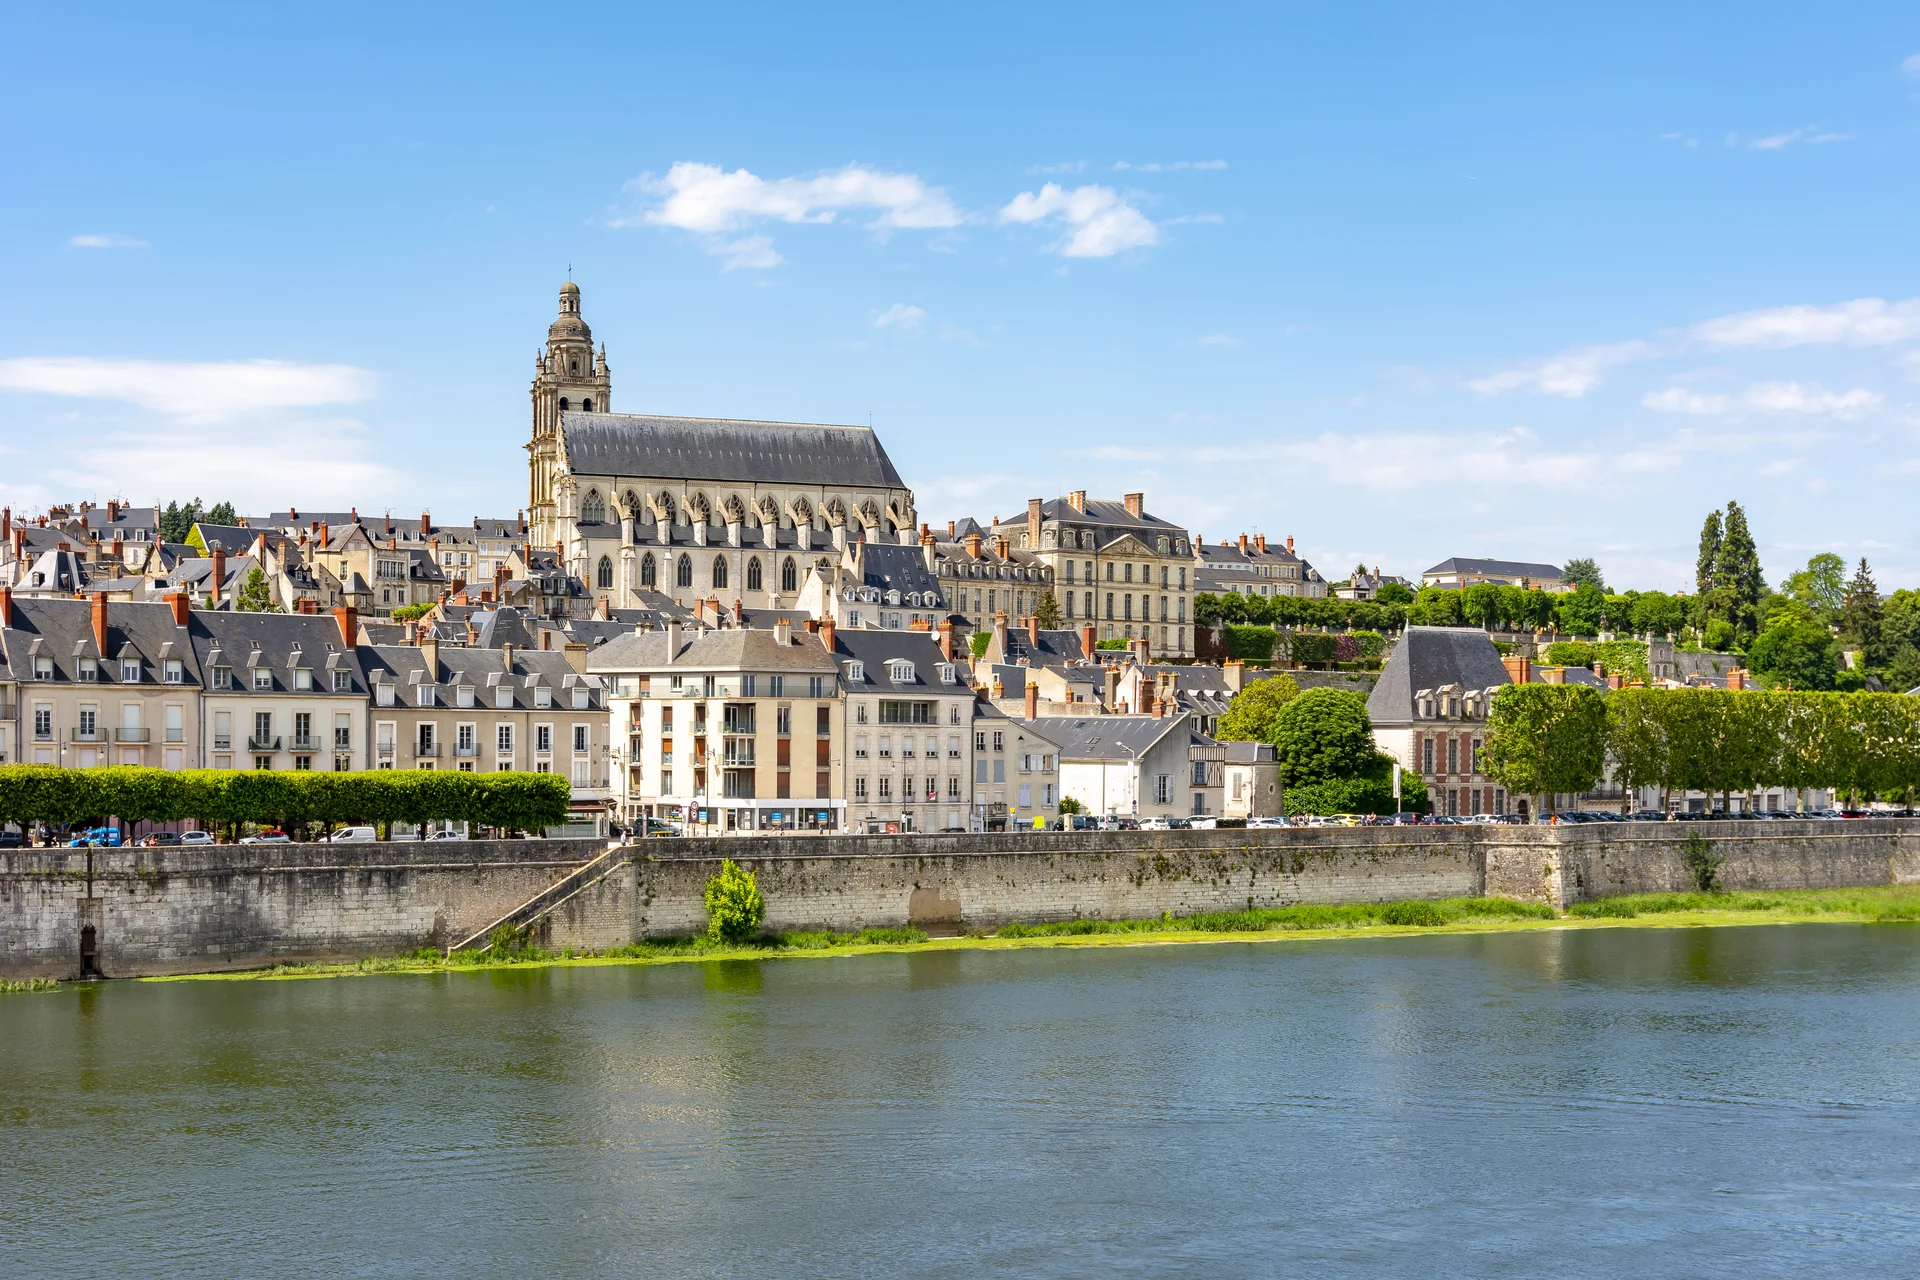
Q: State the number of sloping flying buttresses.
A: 9